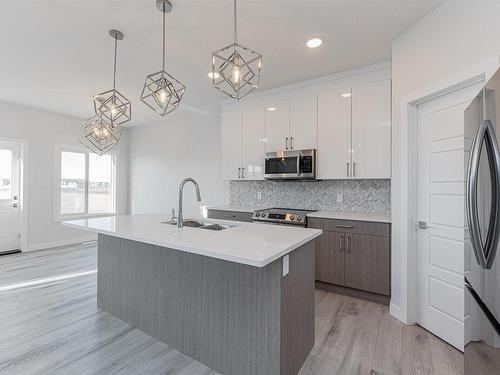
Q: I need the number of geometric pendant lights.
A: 4